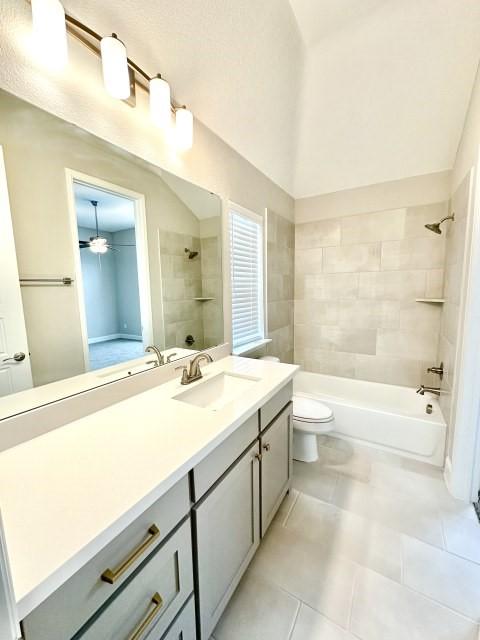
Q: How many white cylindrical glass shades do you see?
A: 4